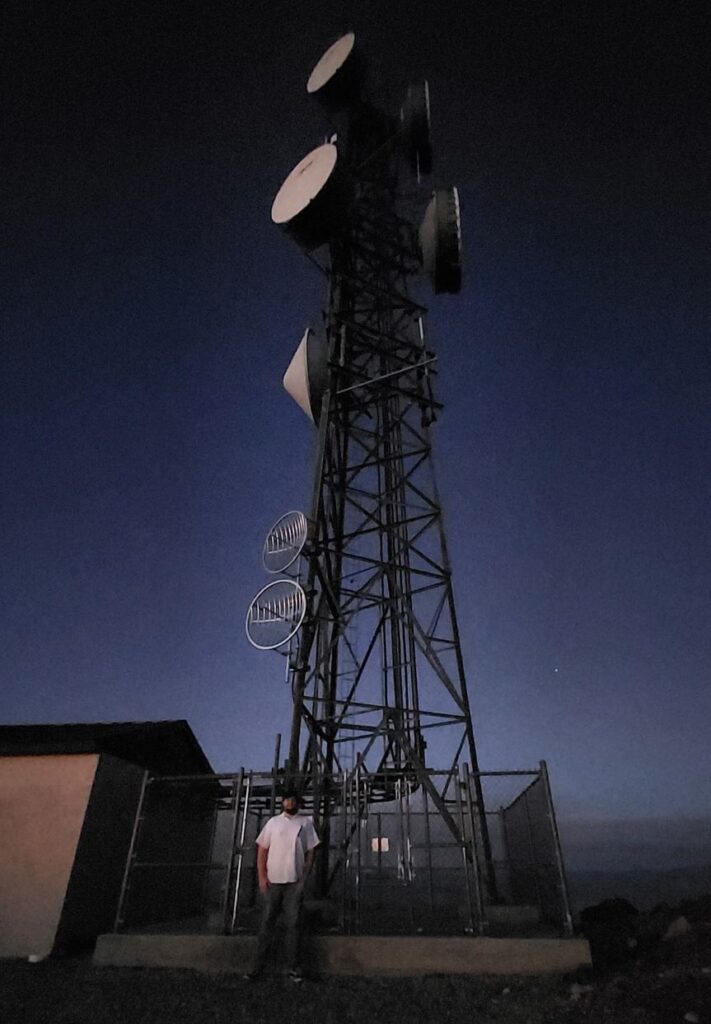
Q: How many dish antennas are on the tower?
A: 7